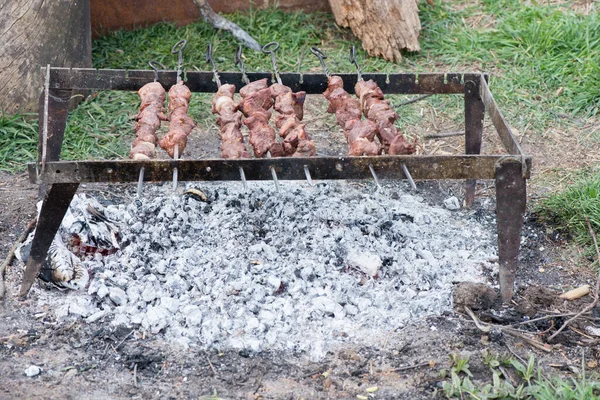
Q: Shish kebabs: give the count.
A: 7